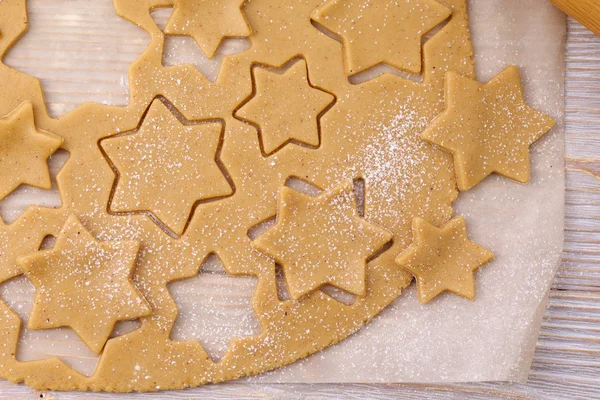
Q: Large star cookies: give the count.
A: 5